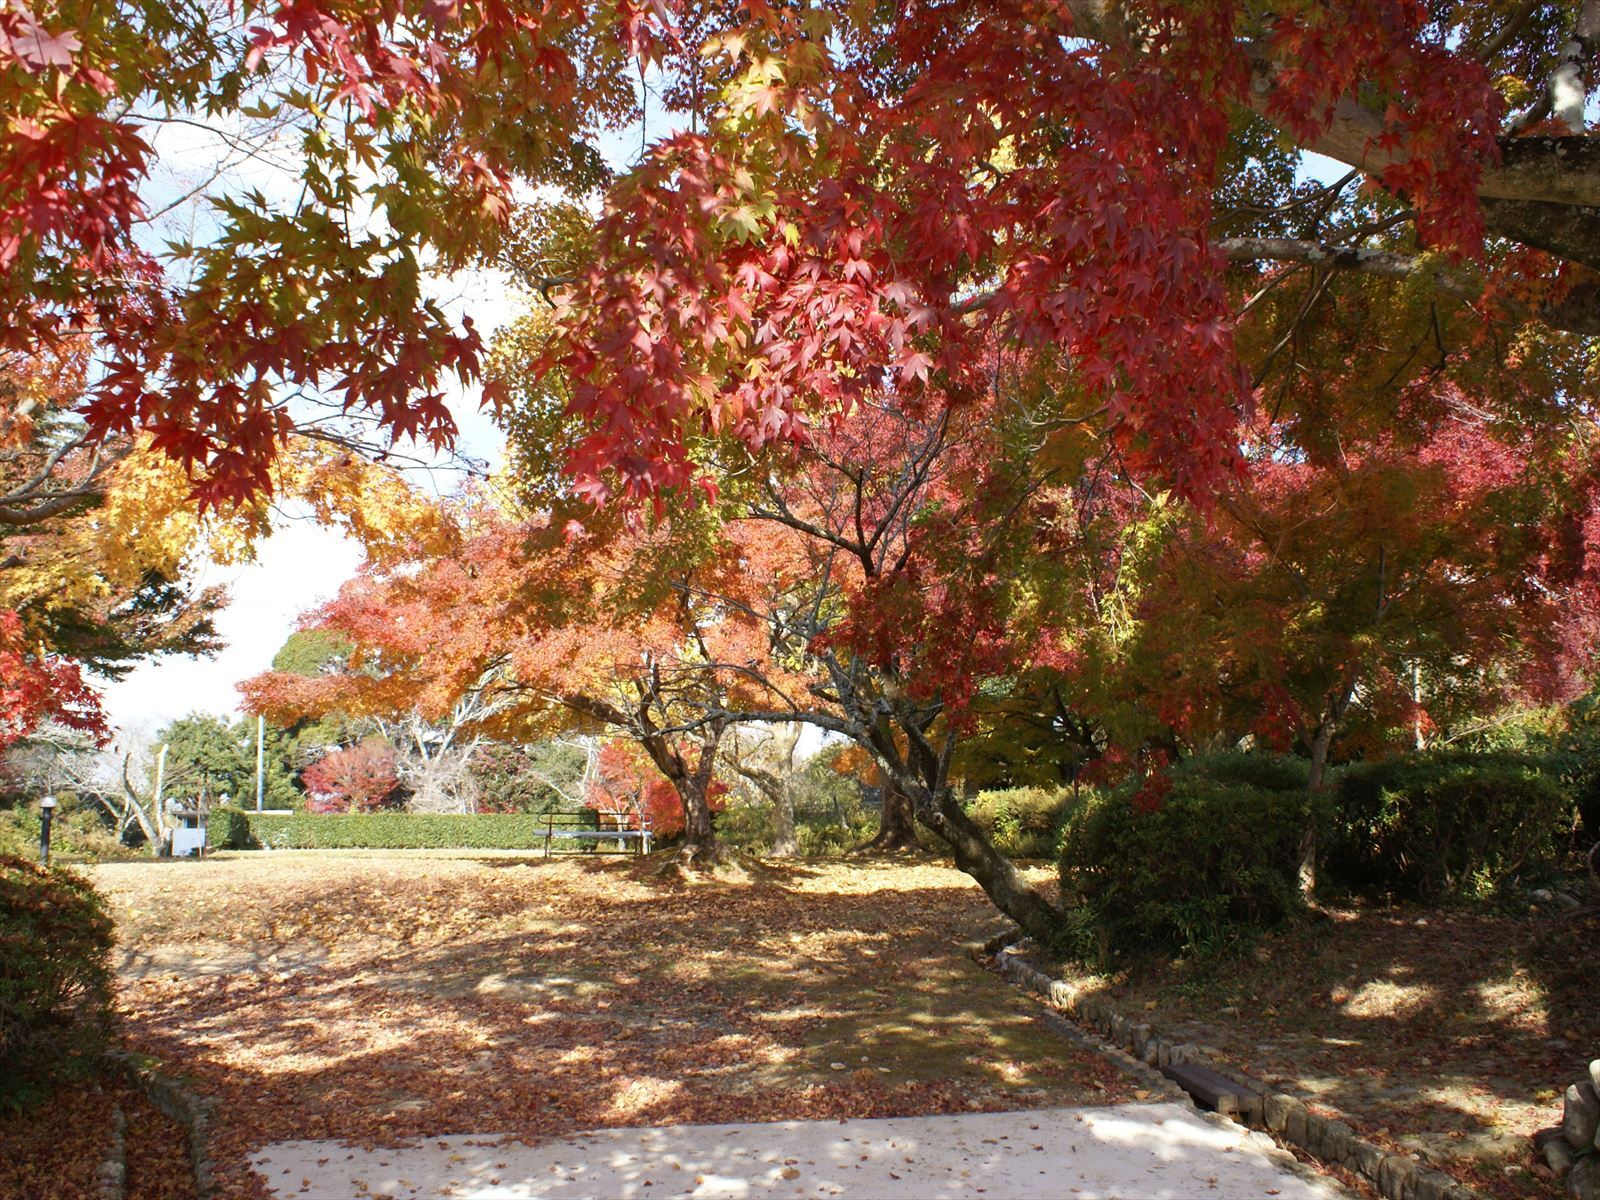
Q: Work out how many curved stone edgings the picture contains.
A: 2